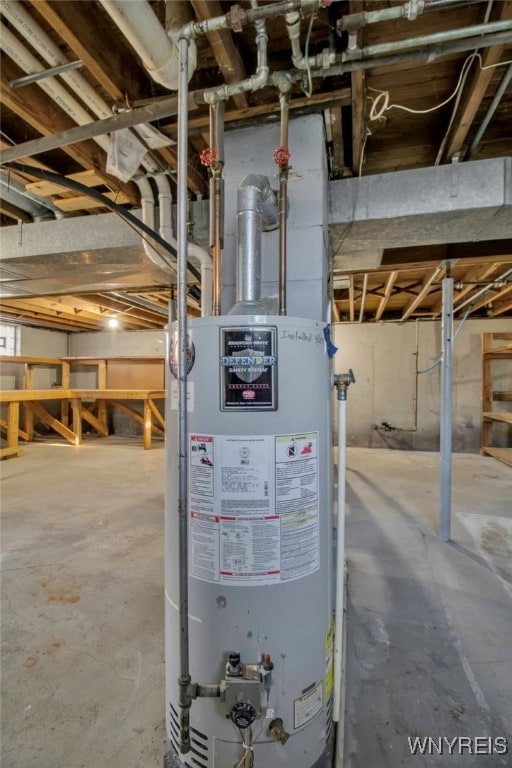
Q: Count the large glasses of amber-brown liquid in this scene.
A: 0